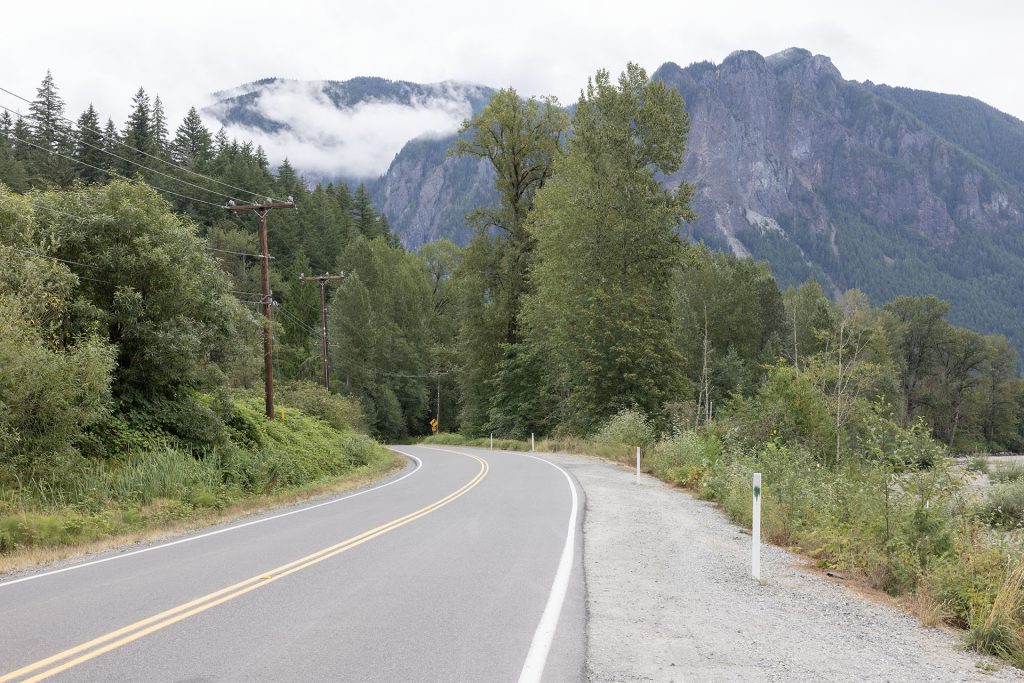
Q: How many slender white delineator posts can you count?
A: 4